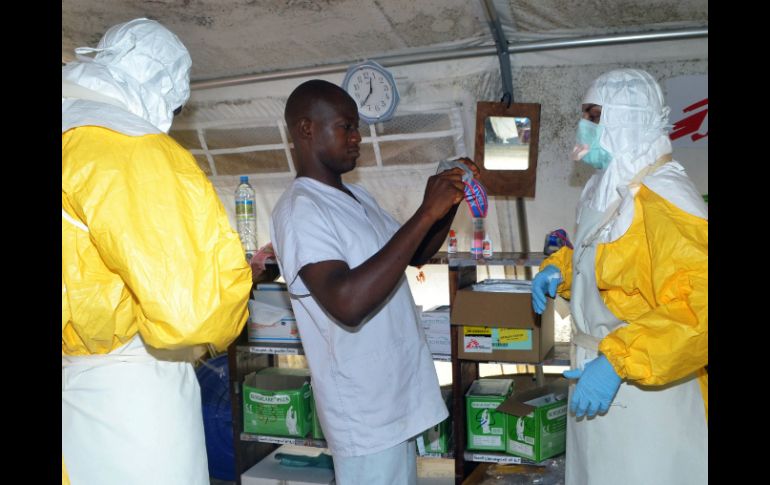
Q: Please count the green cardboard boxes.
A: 5